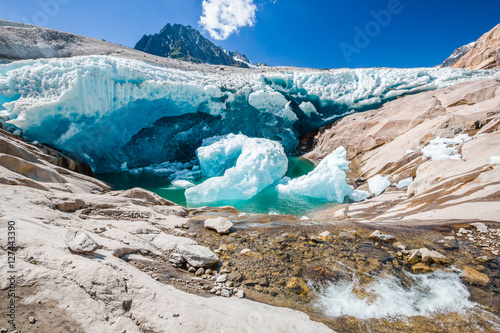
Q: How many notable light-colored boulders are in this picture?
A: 3